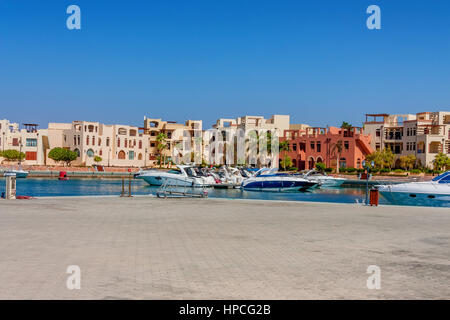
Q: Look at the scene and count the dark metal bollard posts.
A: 2